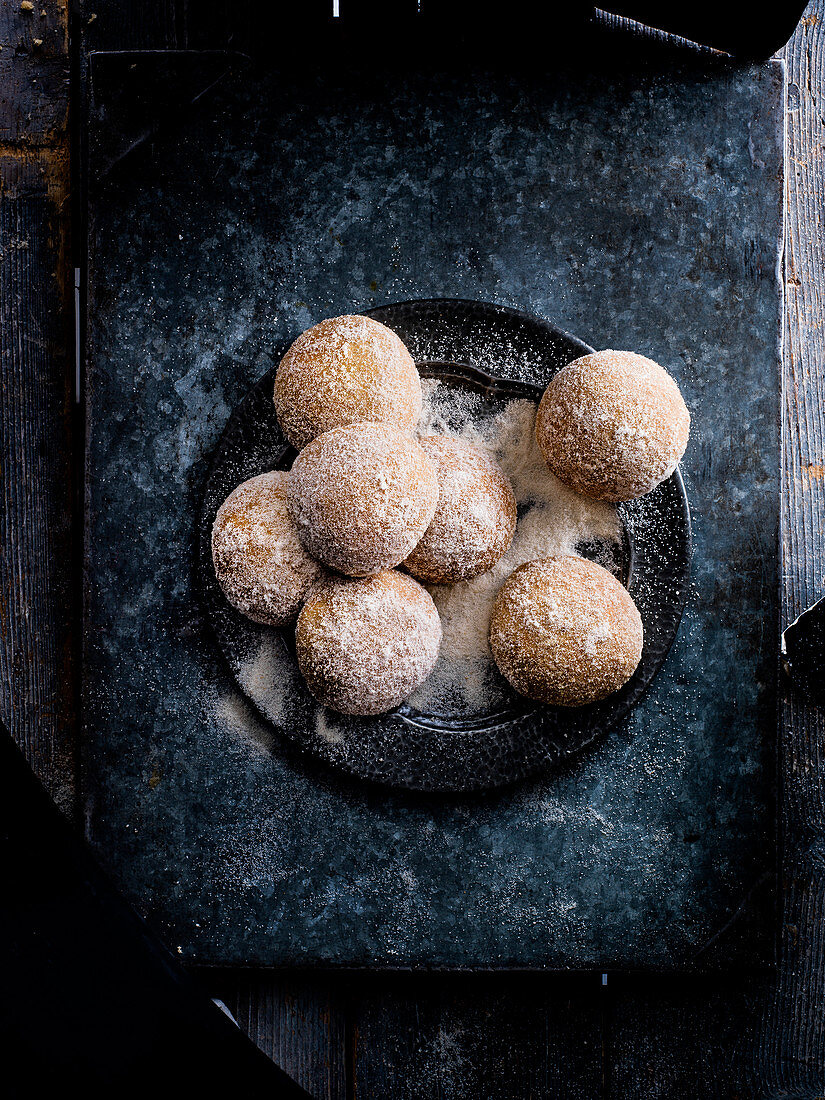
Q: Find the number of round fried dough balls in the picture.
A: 7